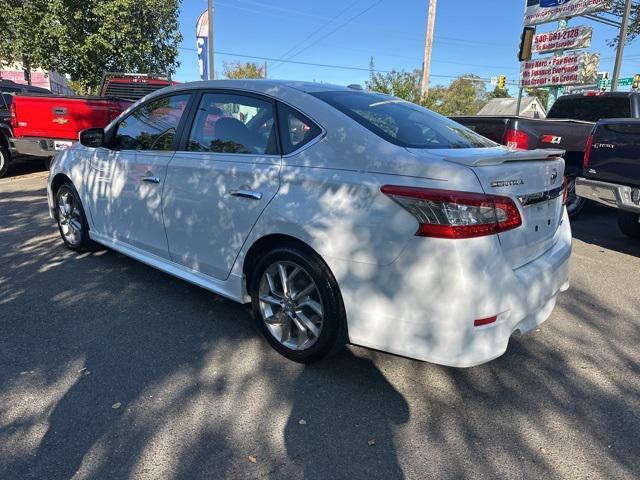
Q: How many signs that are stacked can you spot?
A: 3